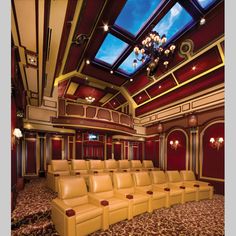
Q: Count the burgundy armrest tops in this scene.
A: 15